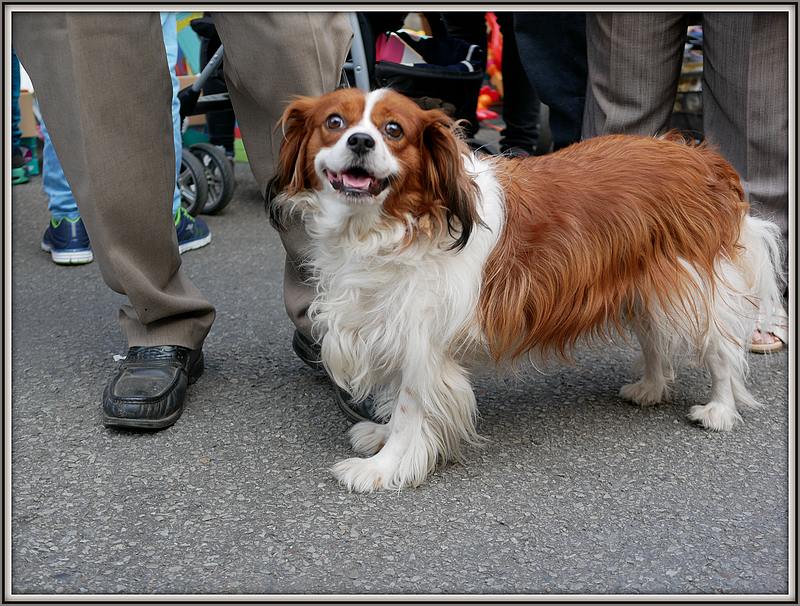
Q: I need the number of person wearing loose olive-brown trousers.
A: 1